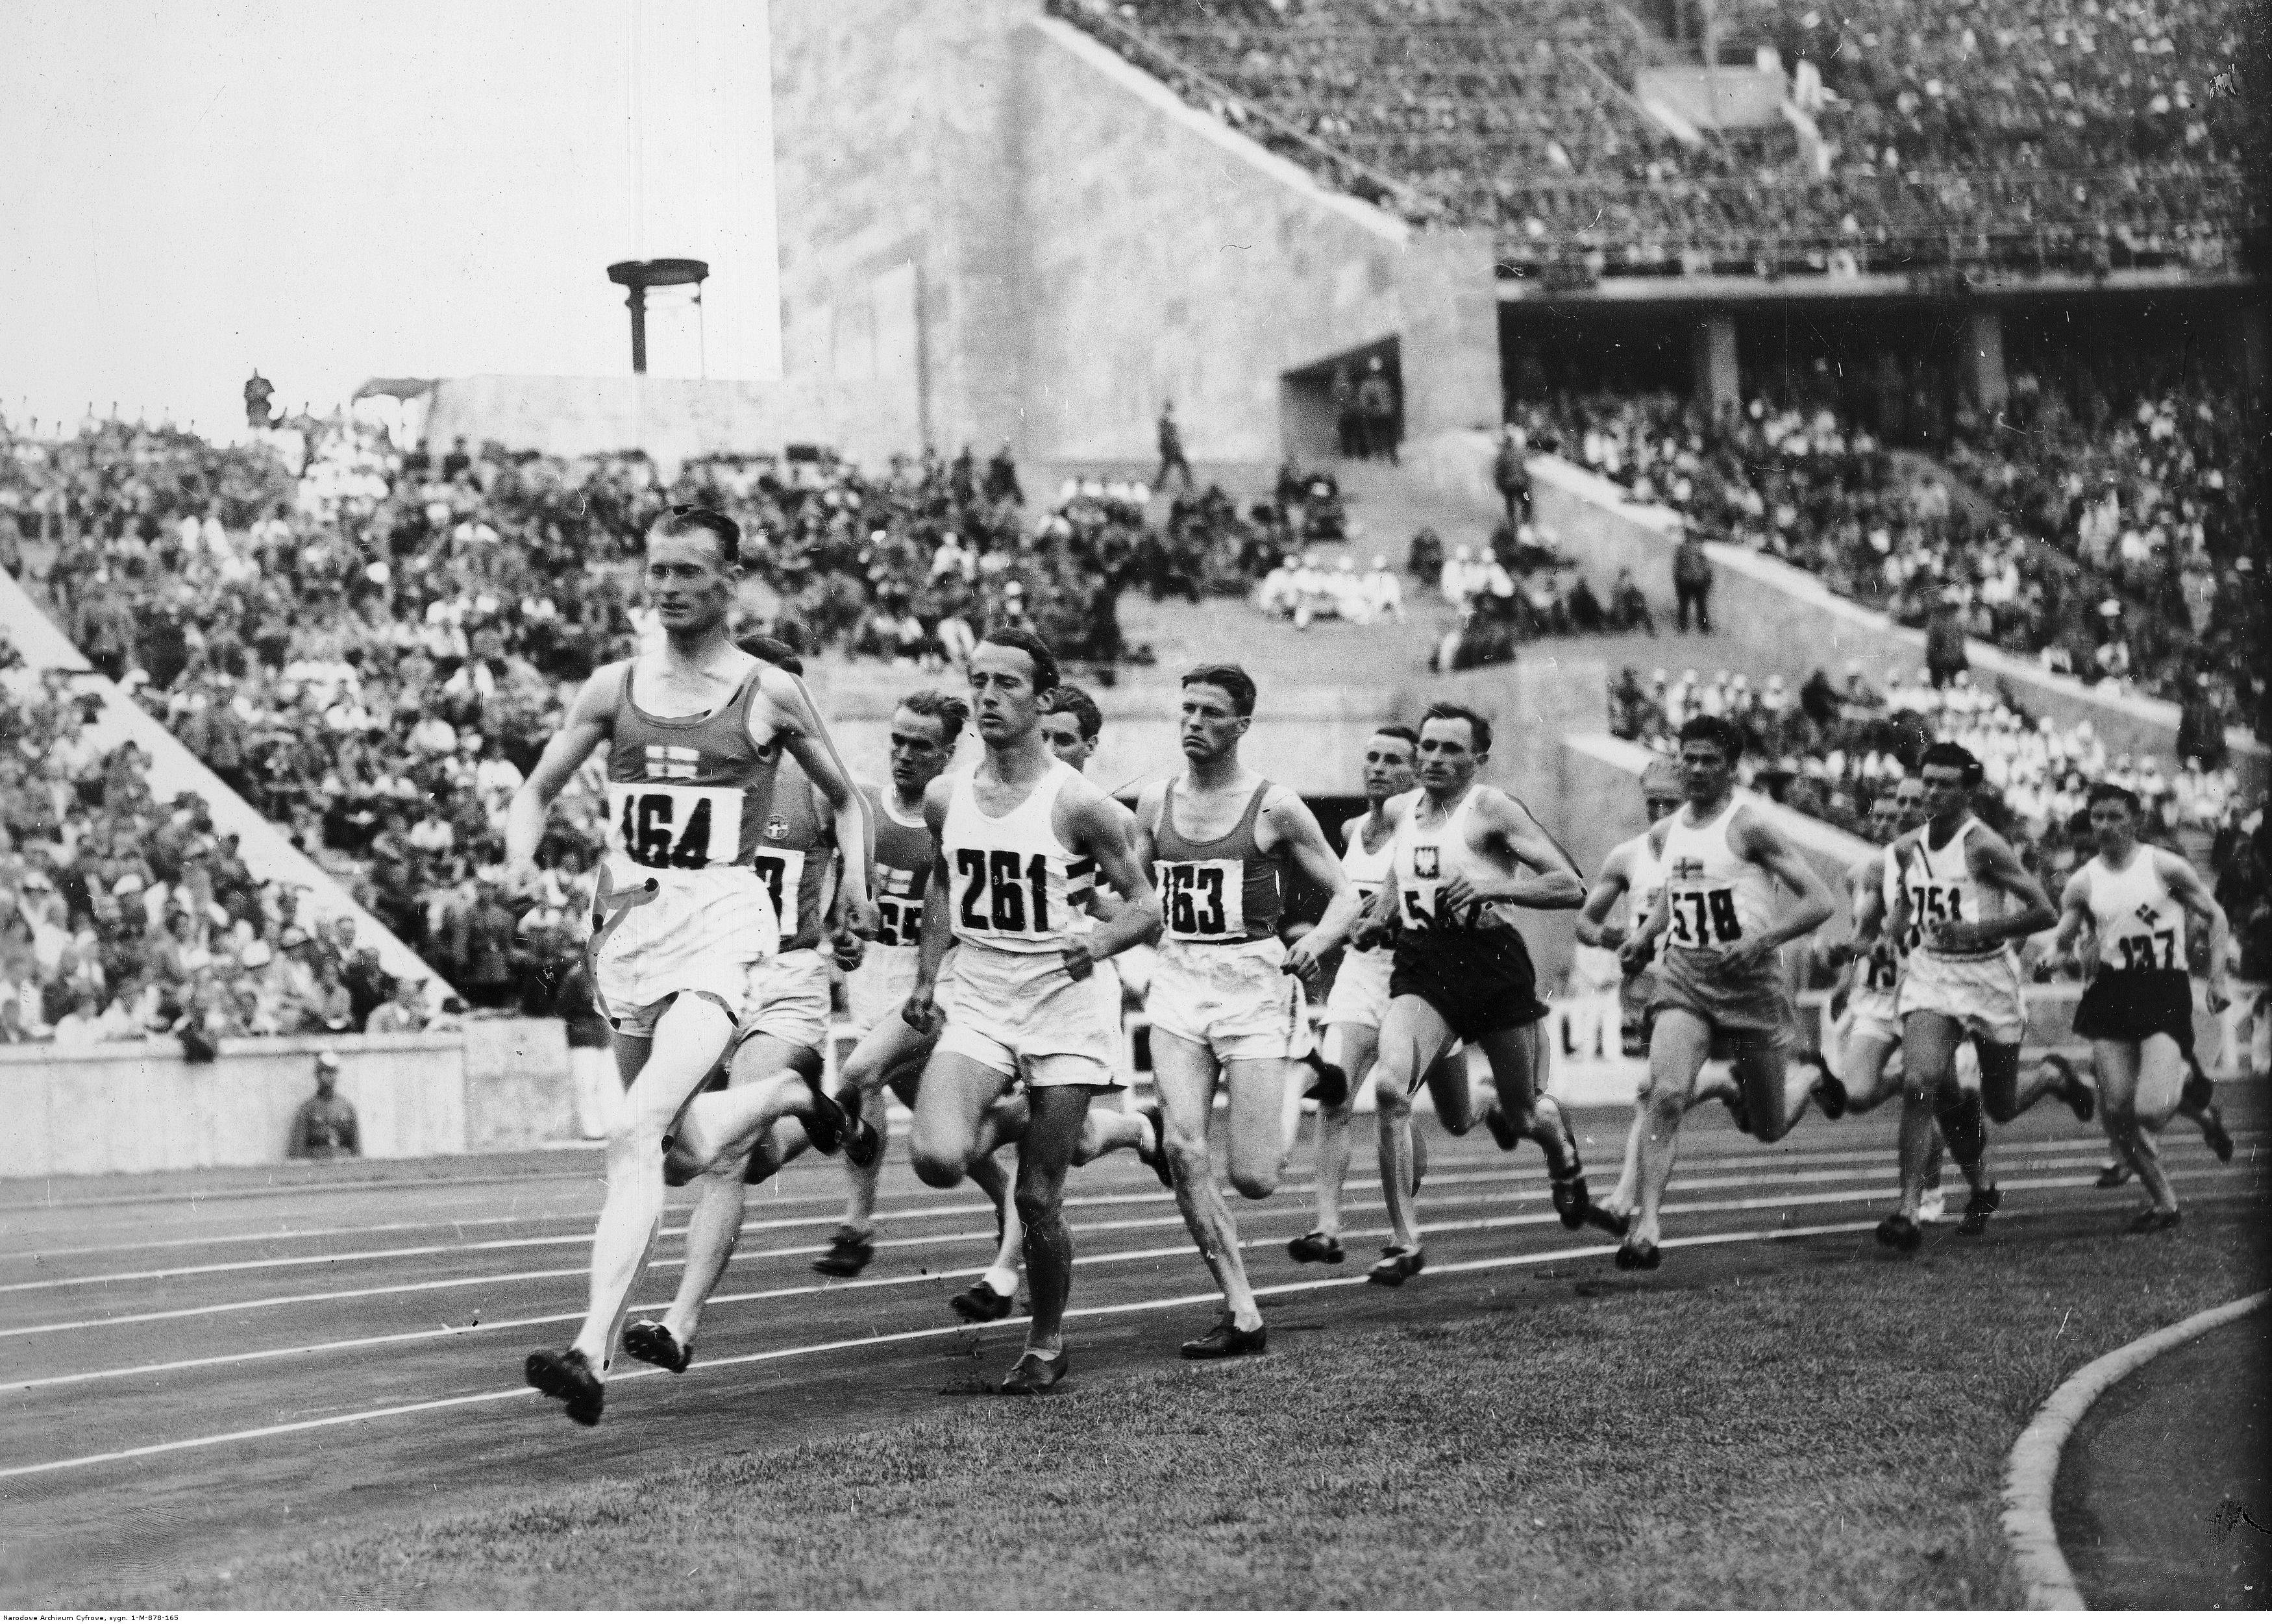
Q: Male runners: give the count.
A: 14